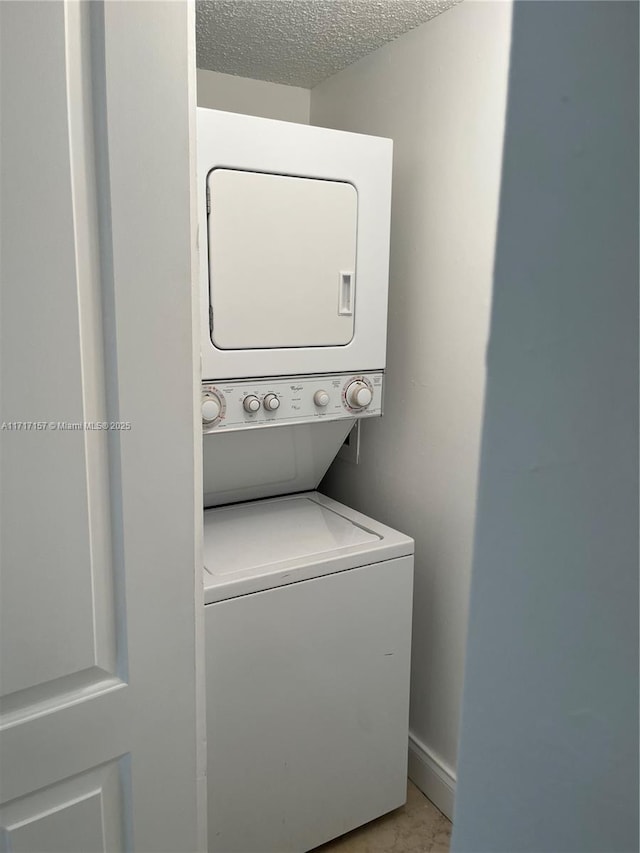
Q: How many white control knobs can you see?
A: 5